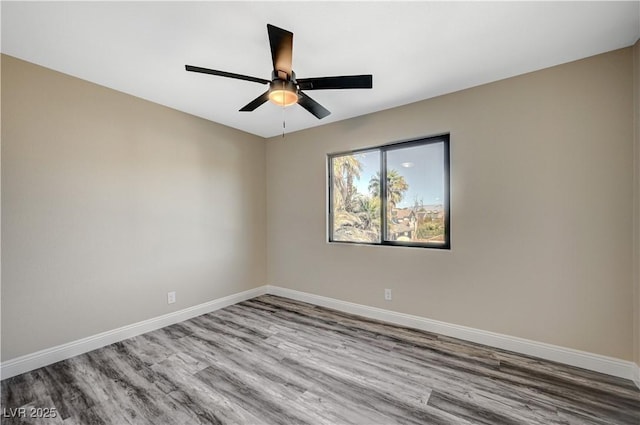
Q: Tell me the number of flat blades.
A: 5